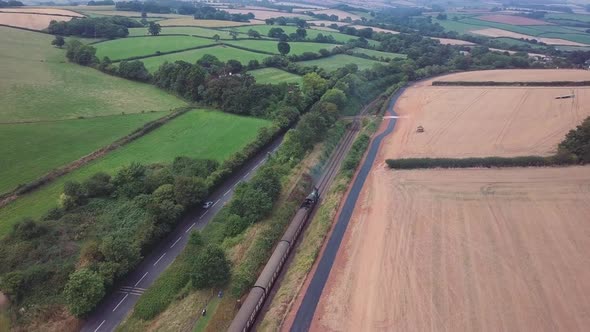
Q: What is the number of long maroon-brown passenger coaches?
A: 3